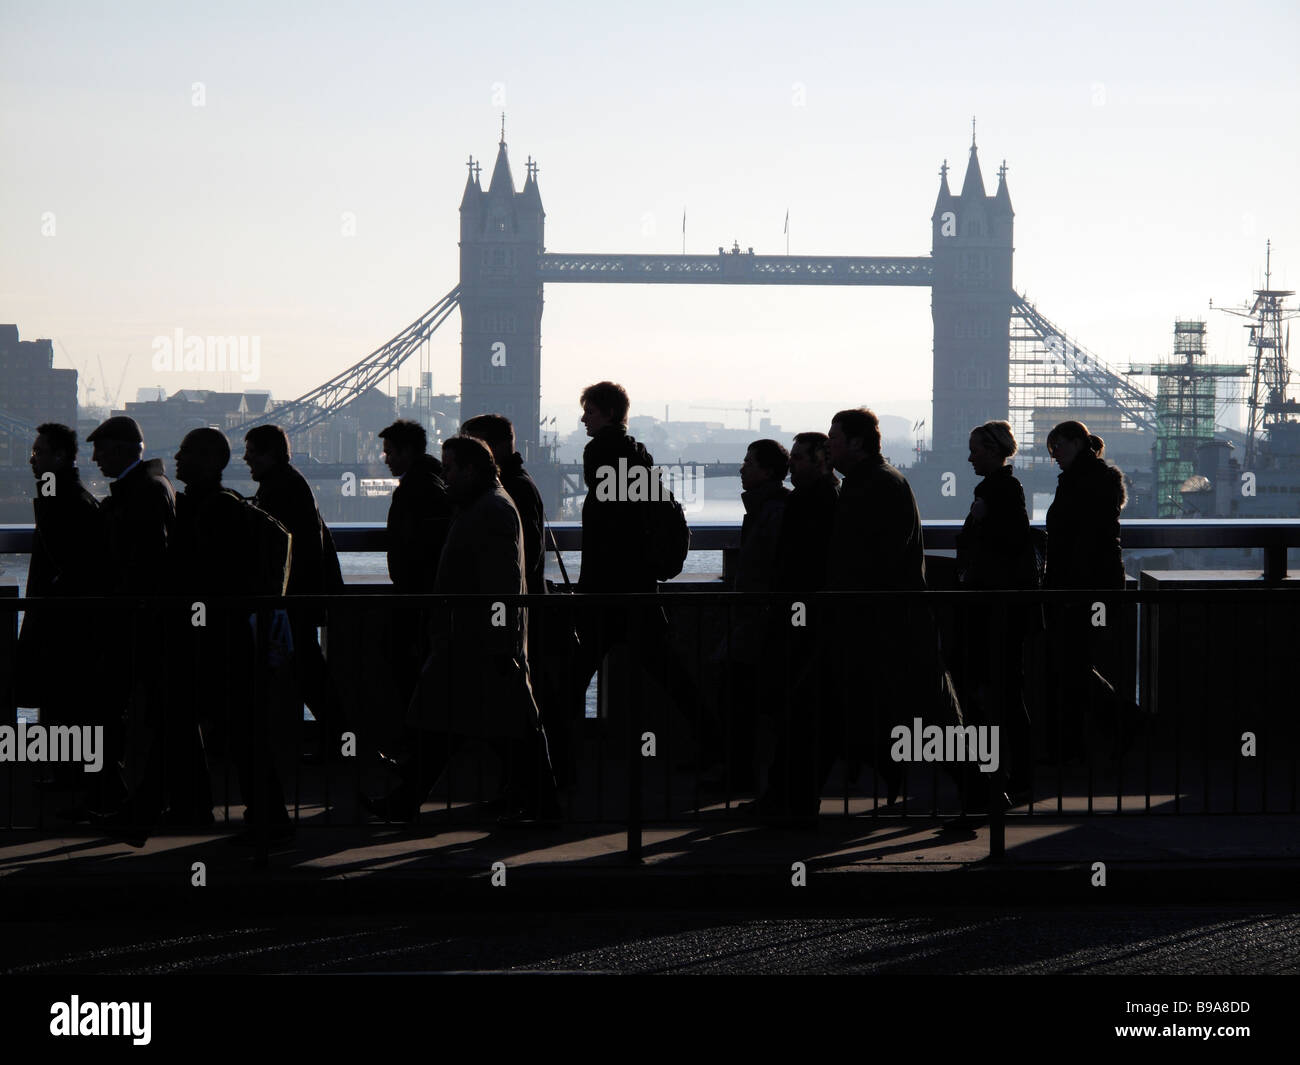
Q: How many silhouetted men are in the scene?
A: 11